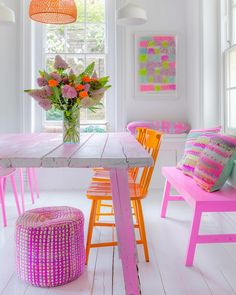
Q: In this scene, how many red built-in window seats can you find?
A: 0